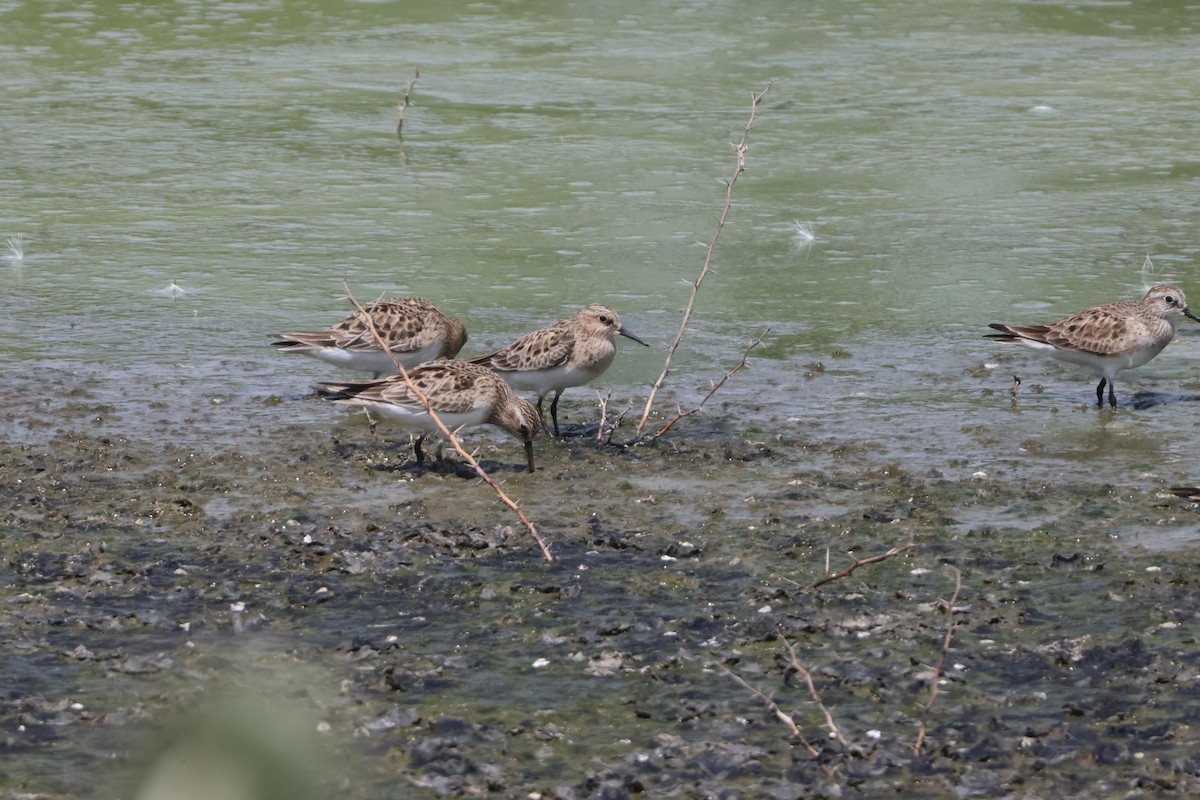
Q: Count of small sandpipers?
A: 4